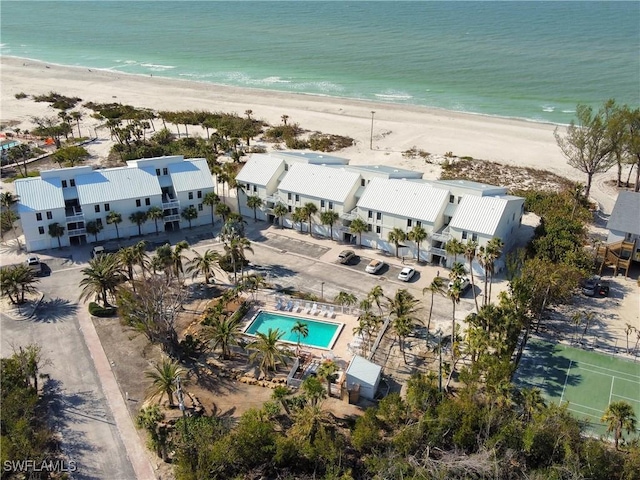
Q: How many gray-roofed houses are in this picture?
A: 1